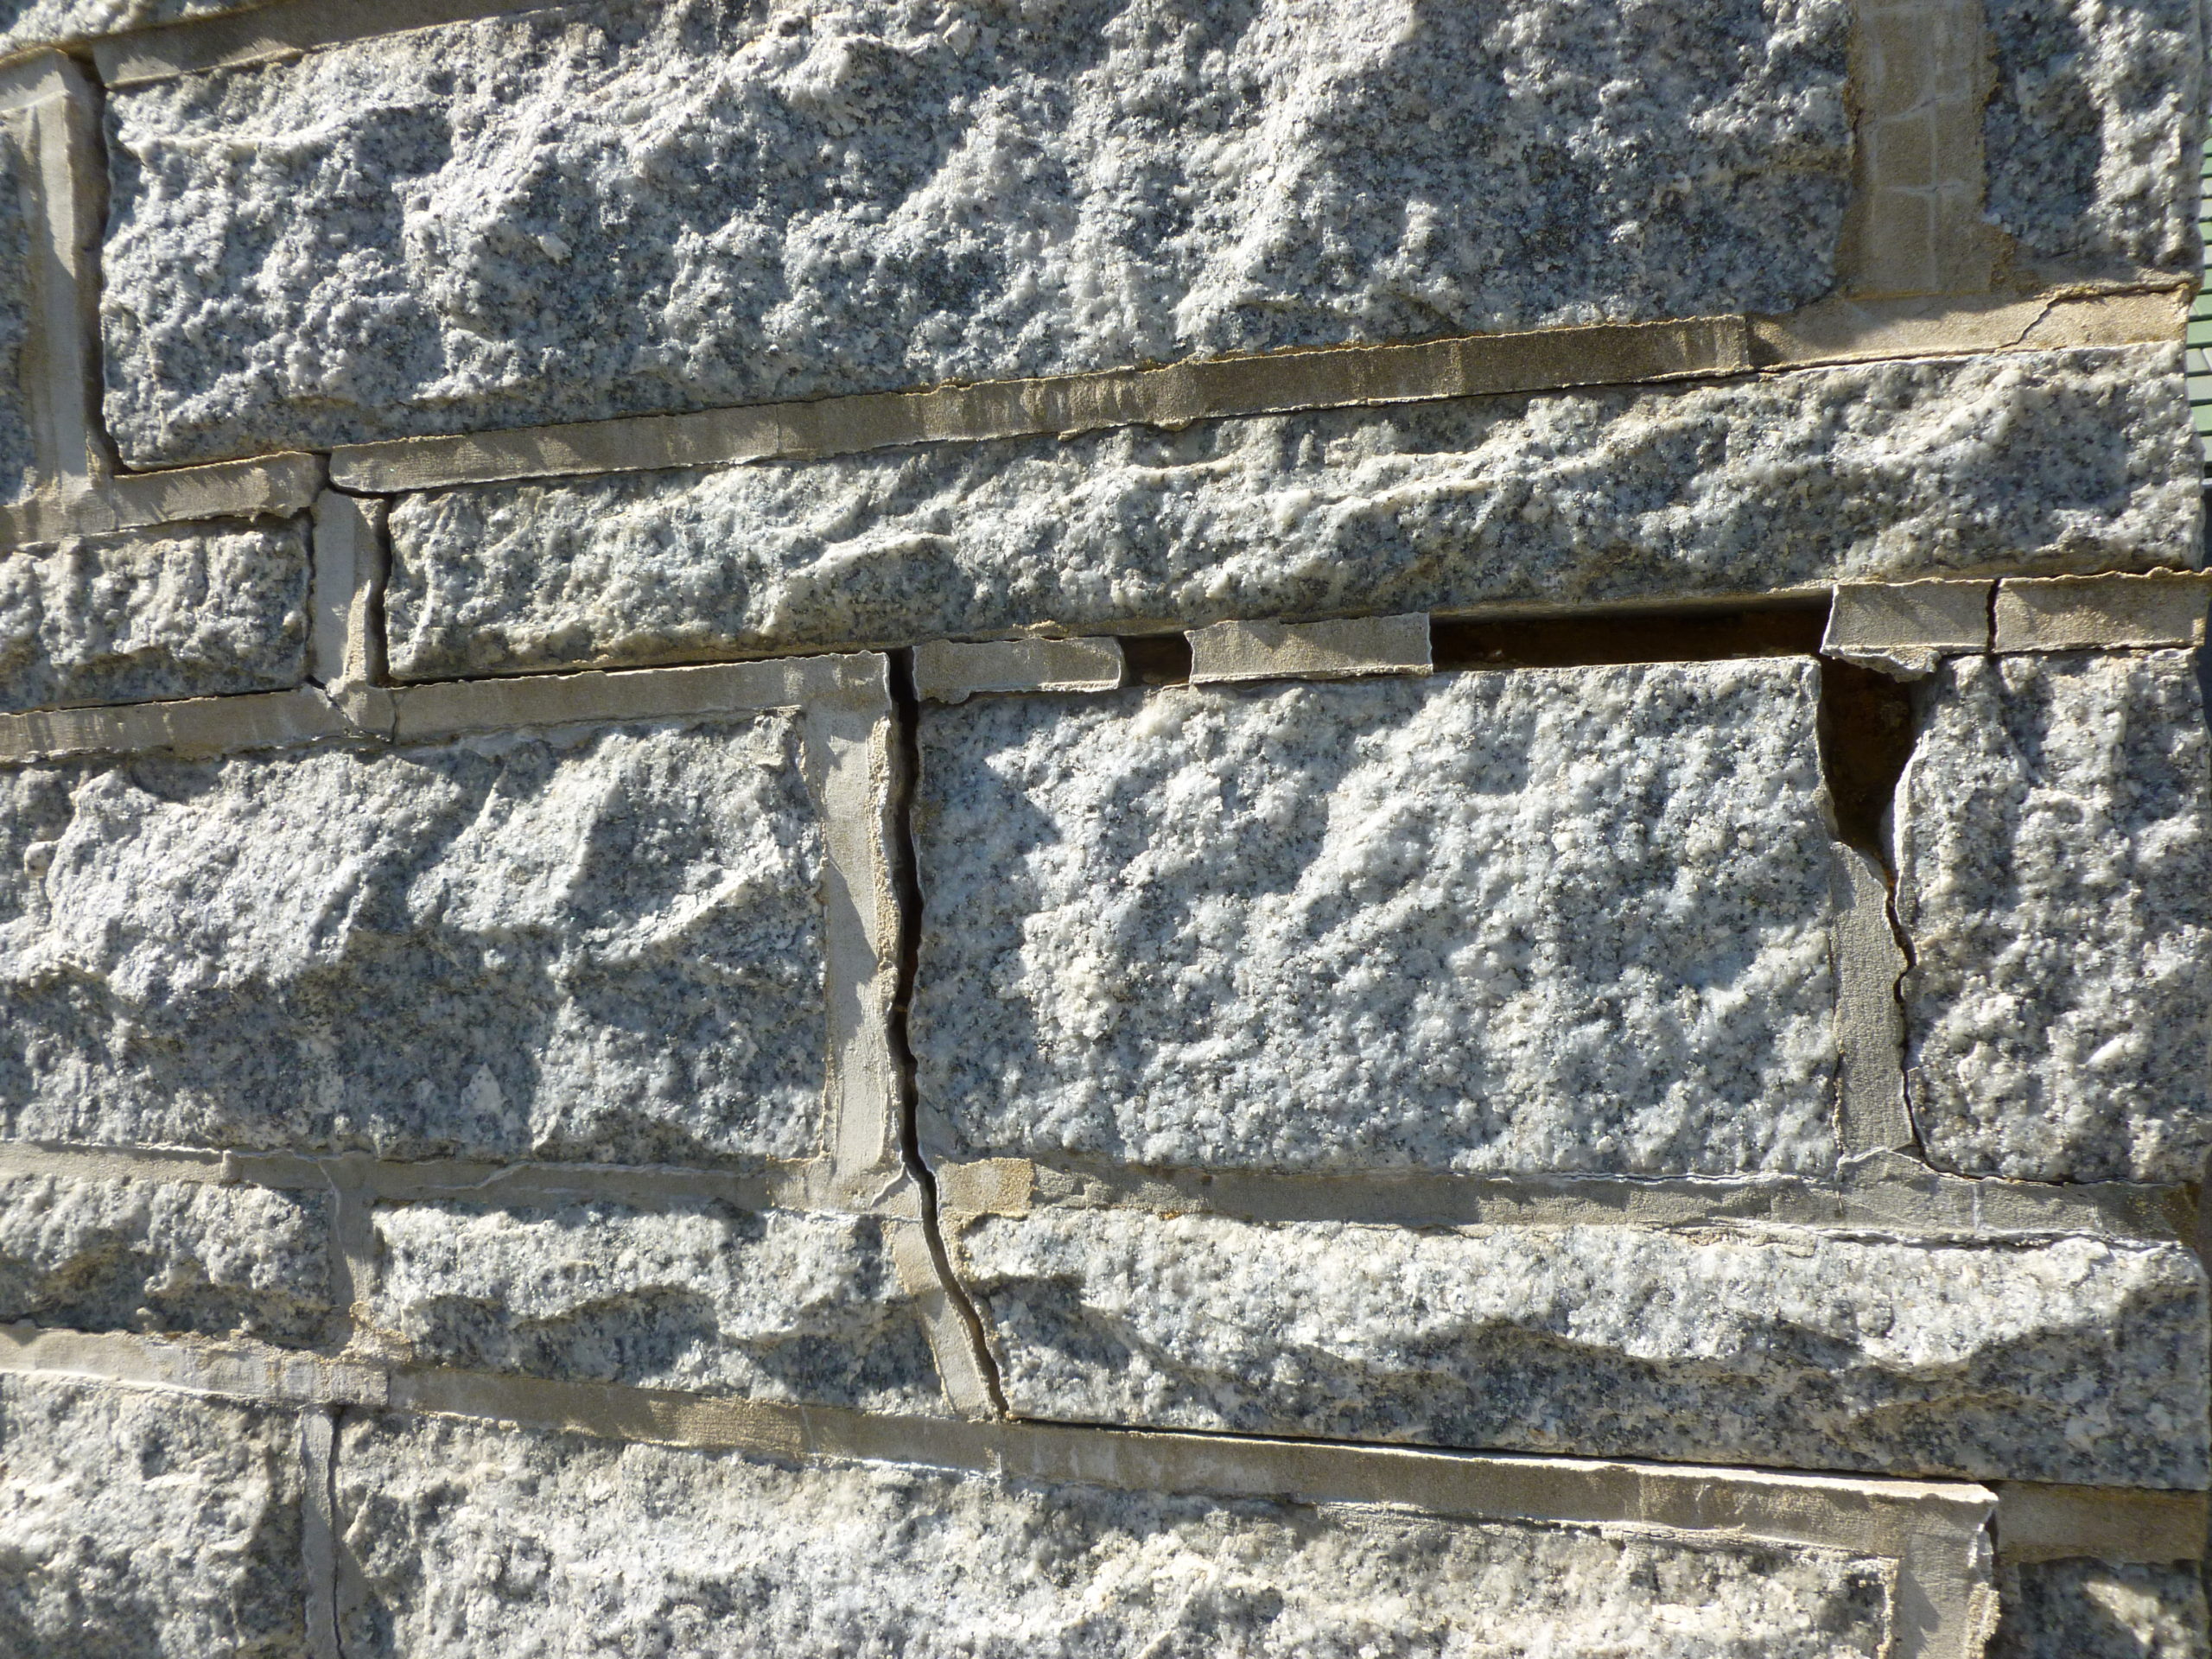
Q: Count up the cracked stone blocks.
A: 0